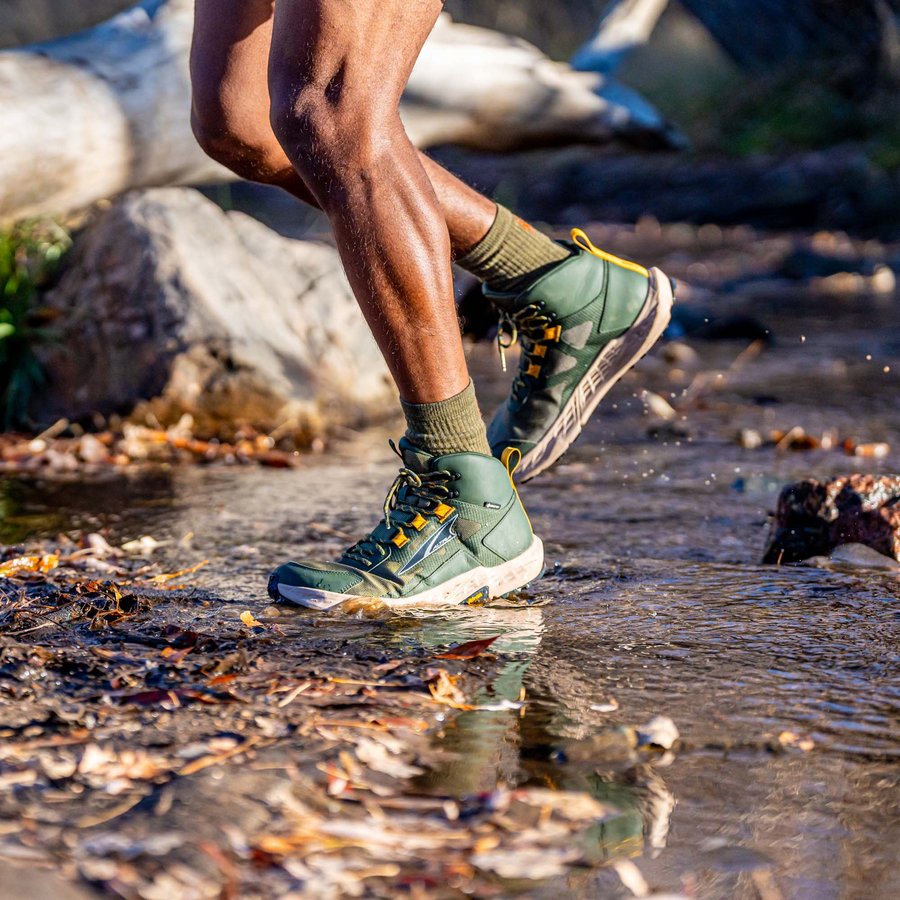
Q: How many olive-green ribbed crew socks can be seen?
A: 2